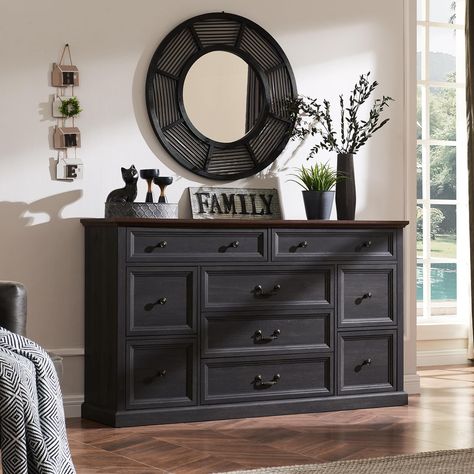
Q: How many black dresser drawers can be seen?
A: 9